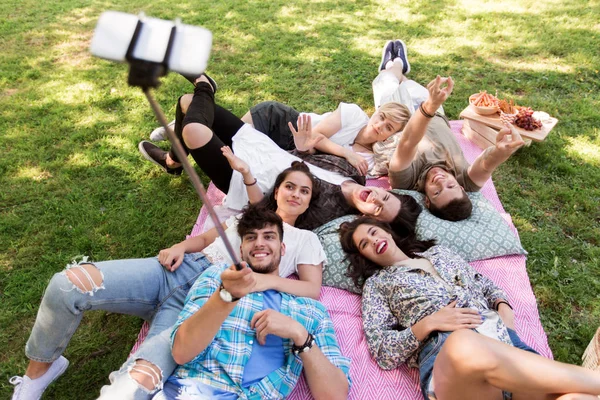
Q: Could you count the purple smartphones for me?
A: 0